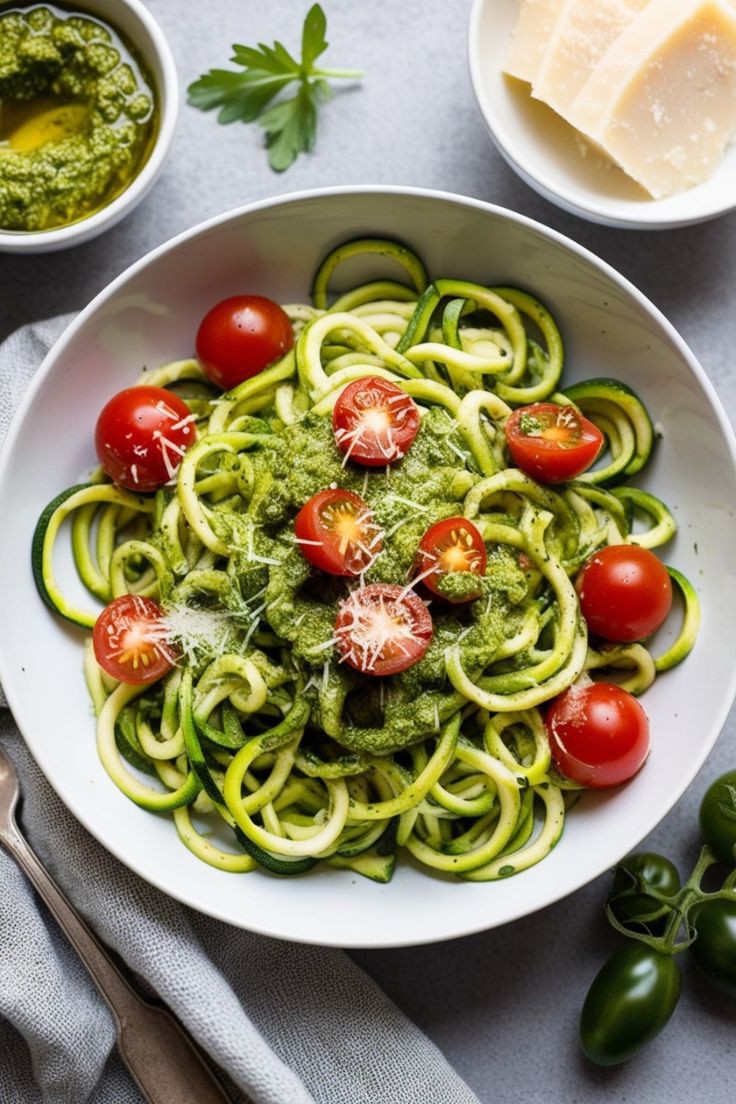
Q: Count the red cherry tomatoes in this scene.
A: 10